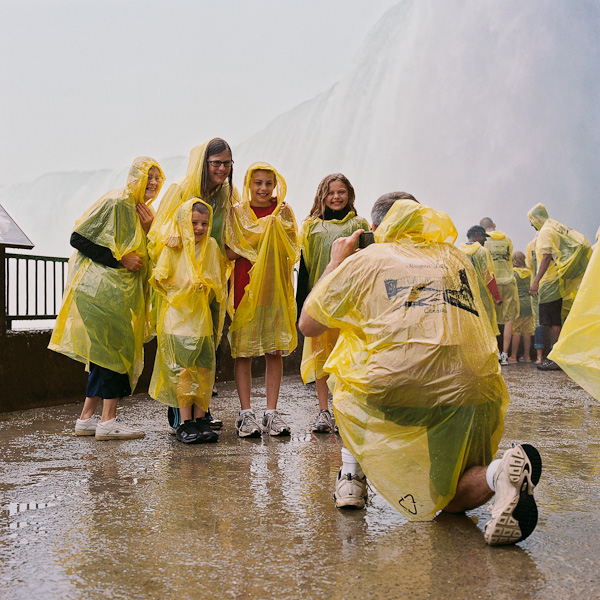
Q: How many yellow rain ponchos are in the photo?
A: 12